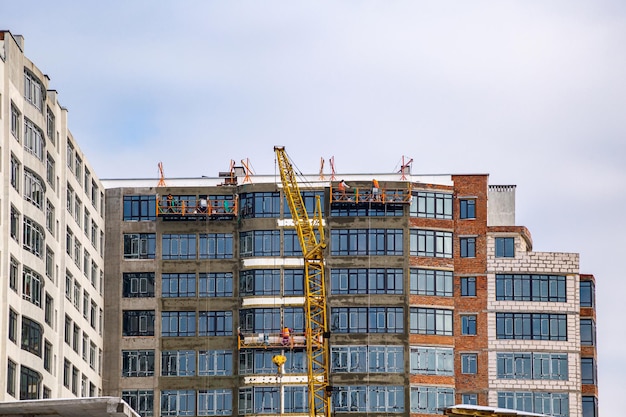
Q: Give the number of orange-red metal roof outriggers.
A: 6